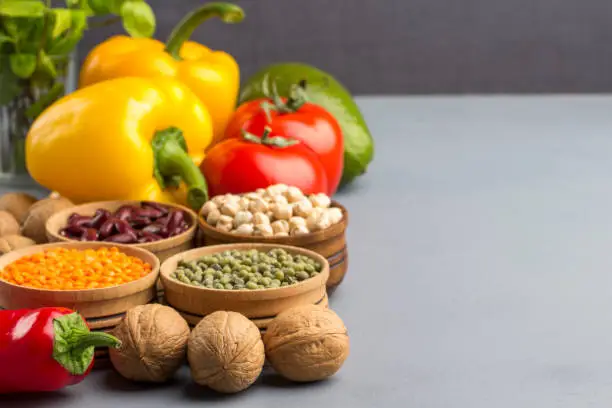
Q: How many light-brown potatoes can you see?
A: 0